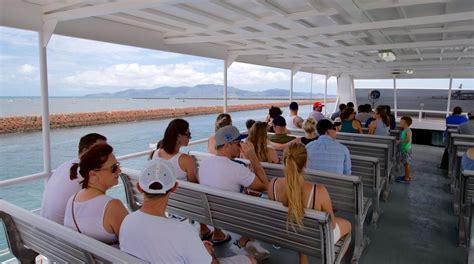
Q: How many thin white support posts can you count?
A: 6